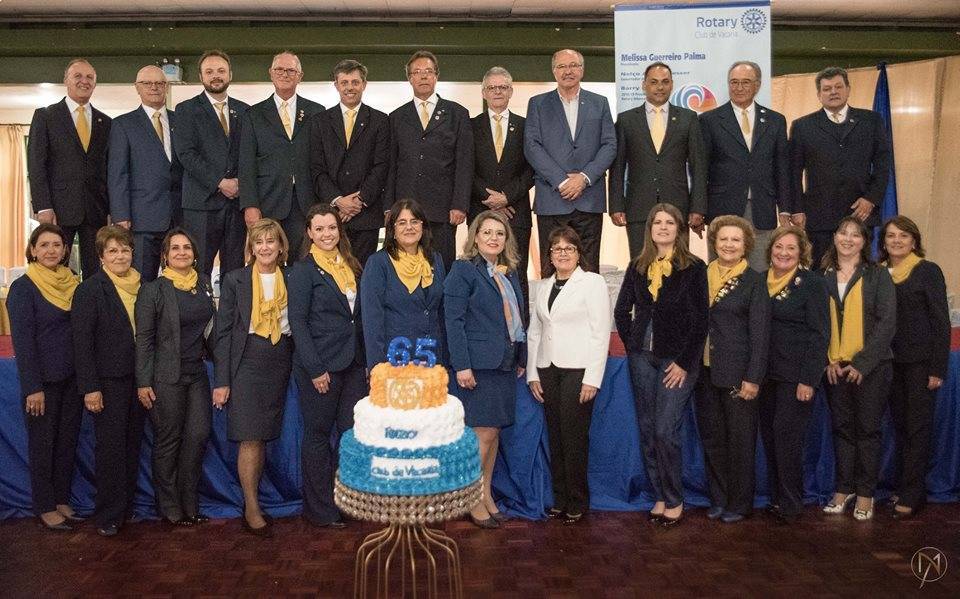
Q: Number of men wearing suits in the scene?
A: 11